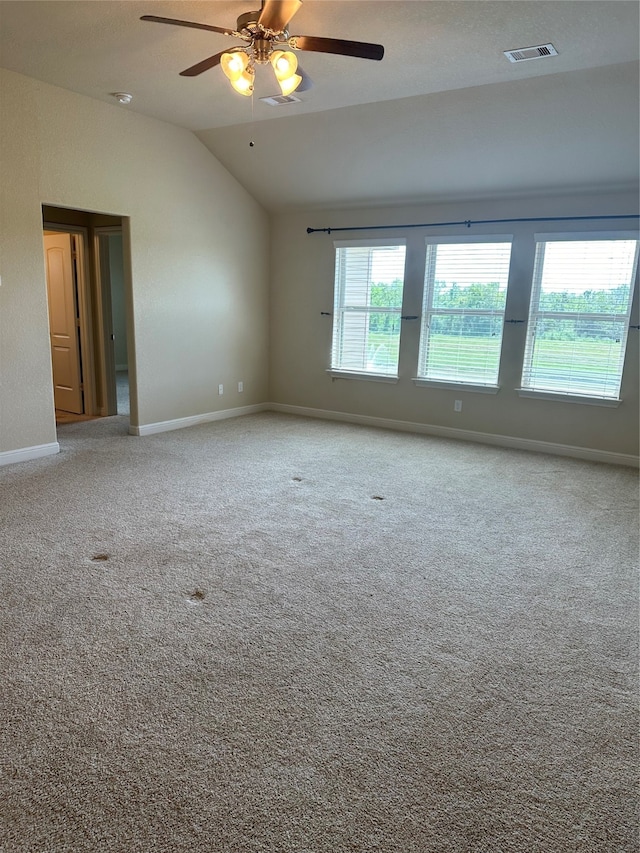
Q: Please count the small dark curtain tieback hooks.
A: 4